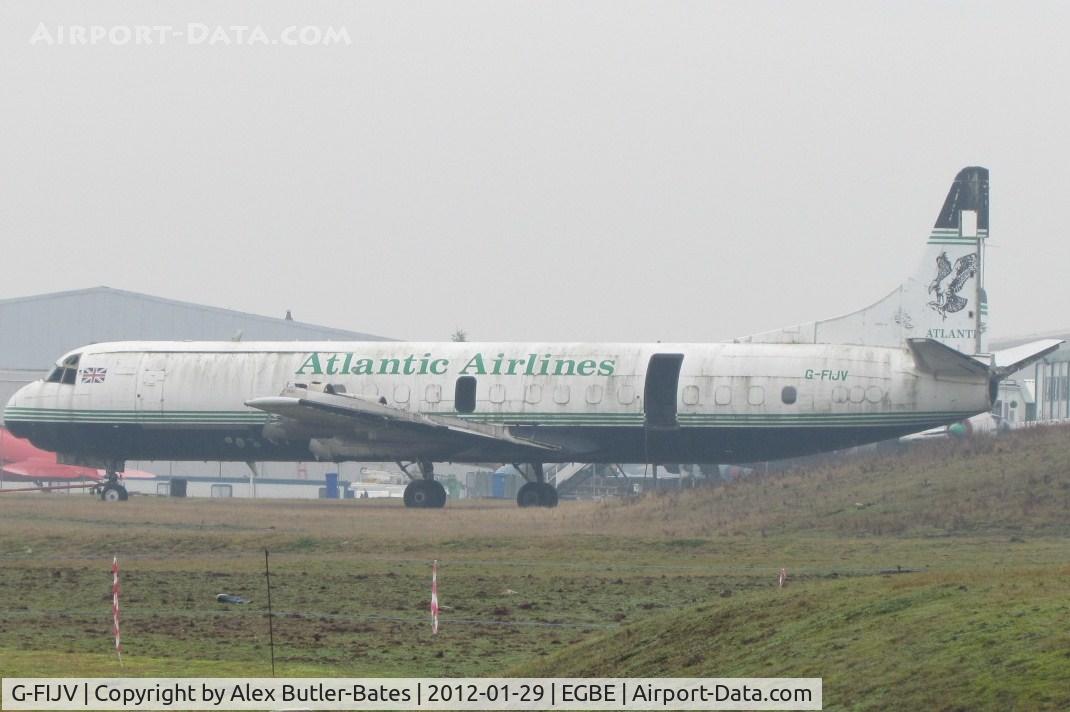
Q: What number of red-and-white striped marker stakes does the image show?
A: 3